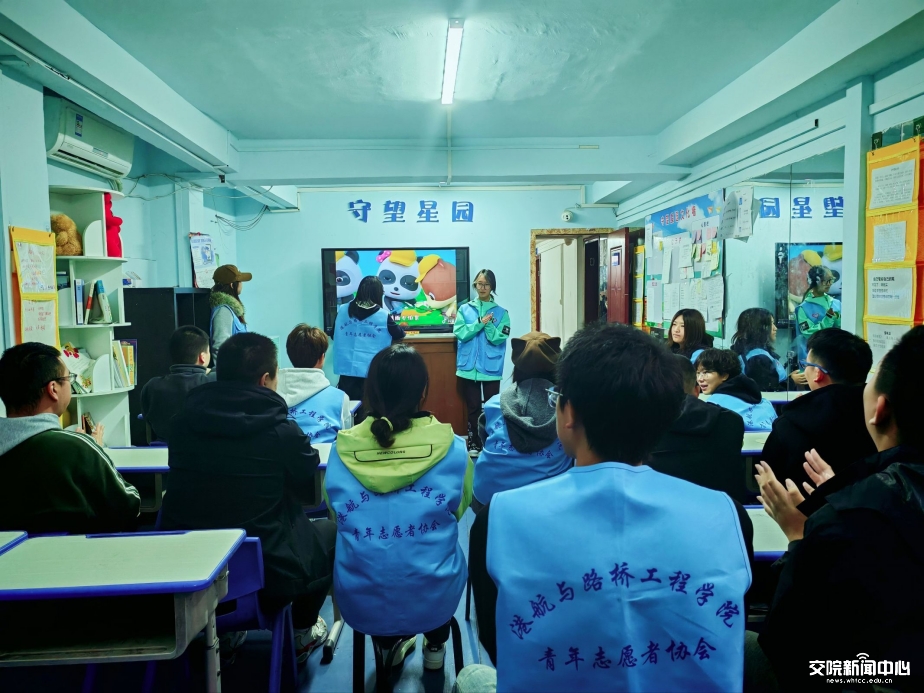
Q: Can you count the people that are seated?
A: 12